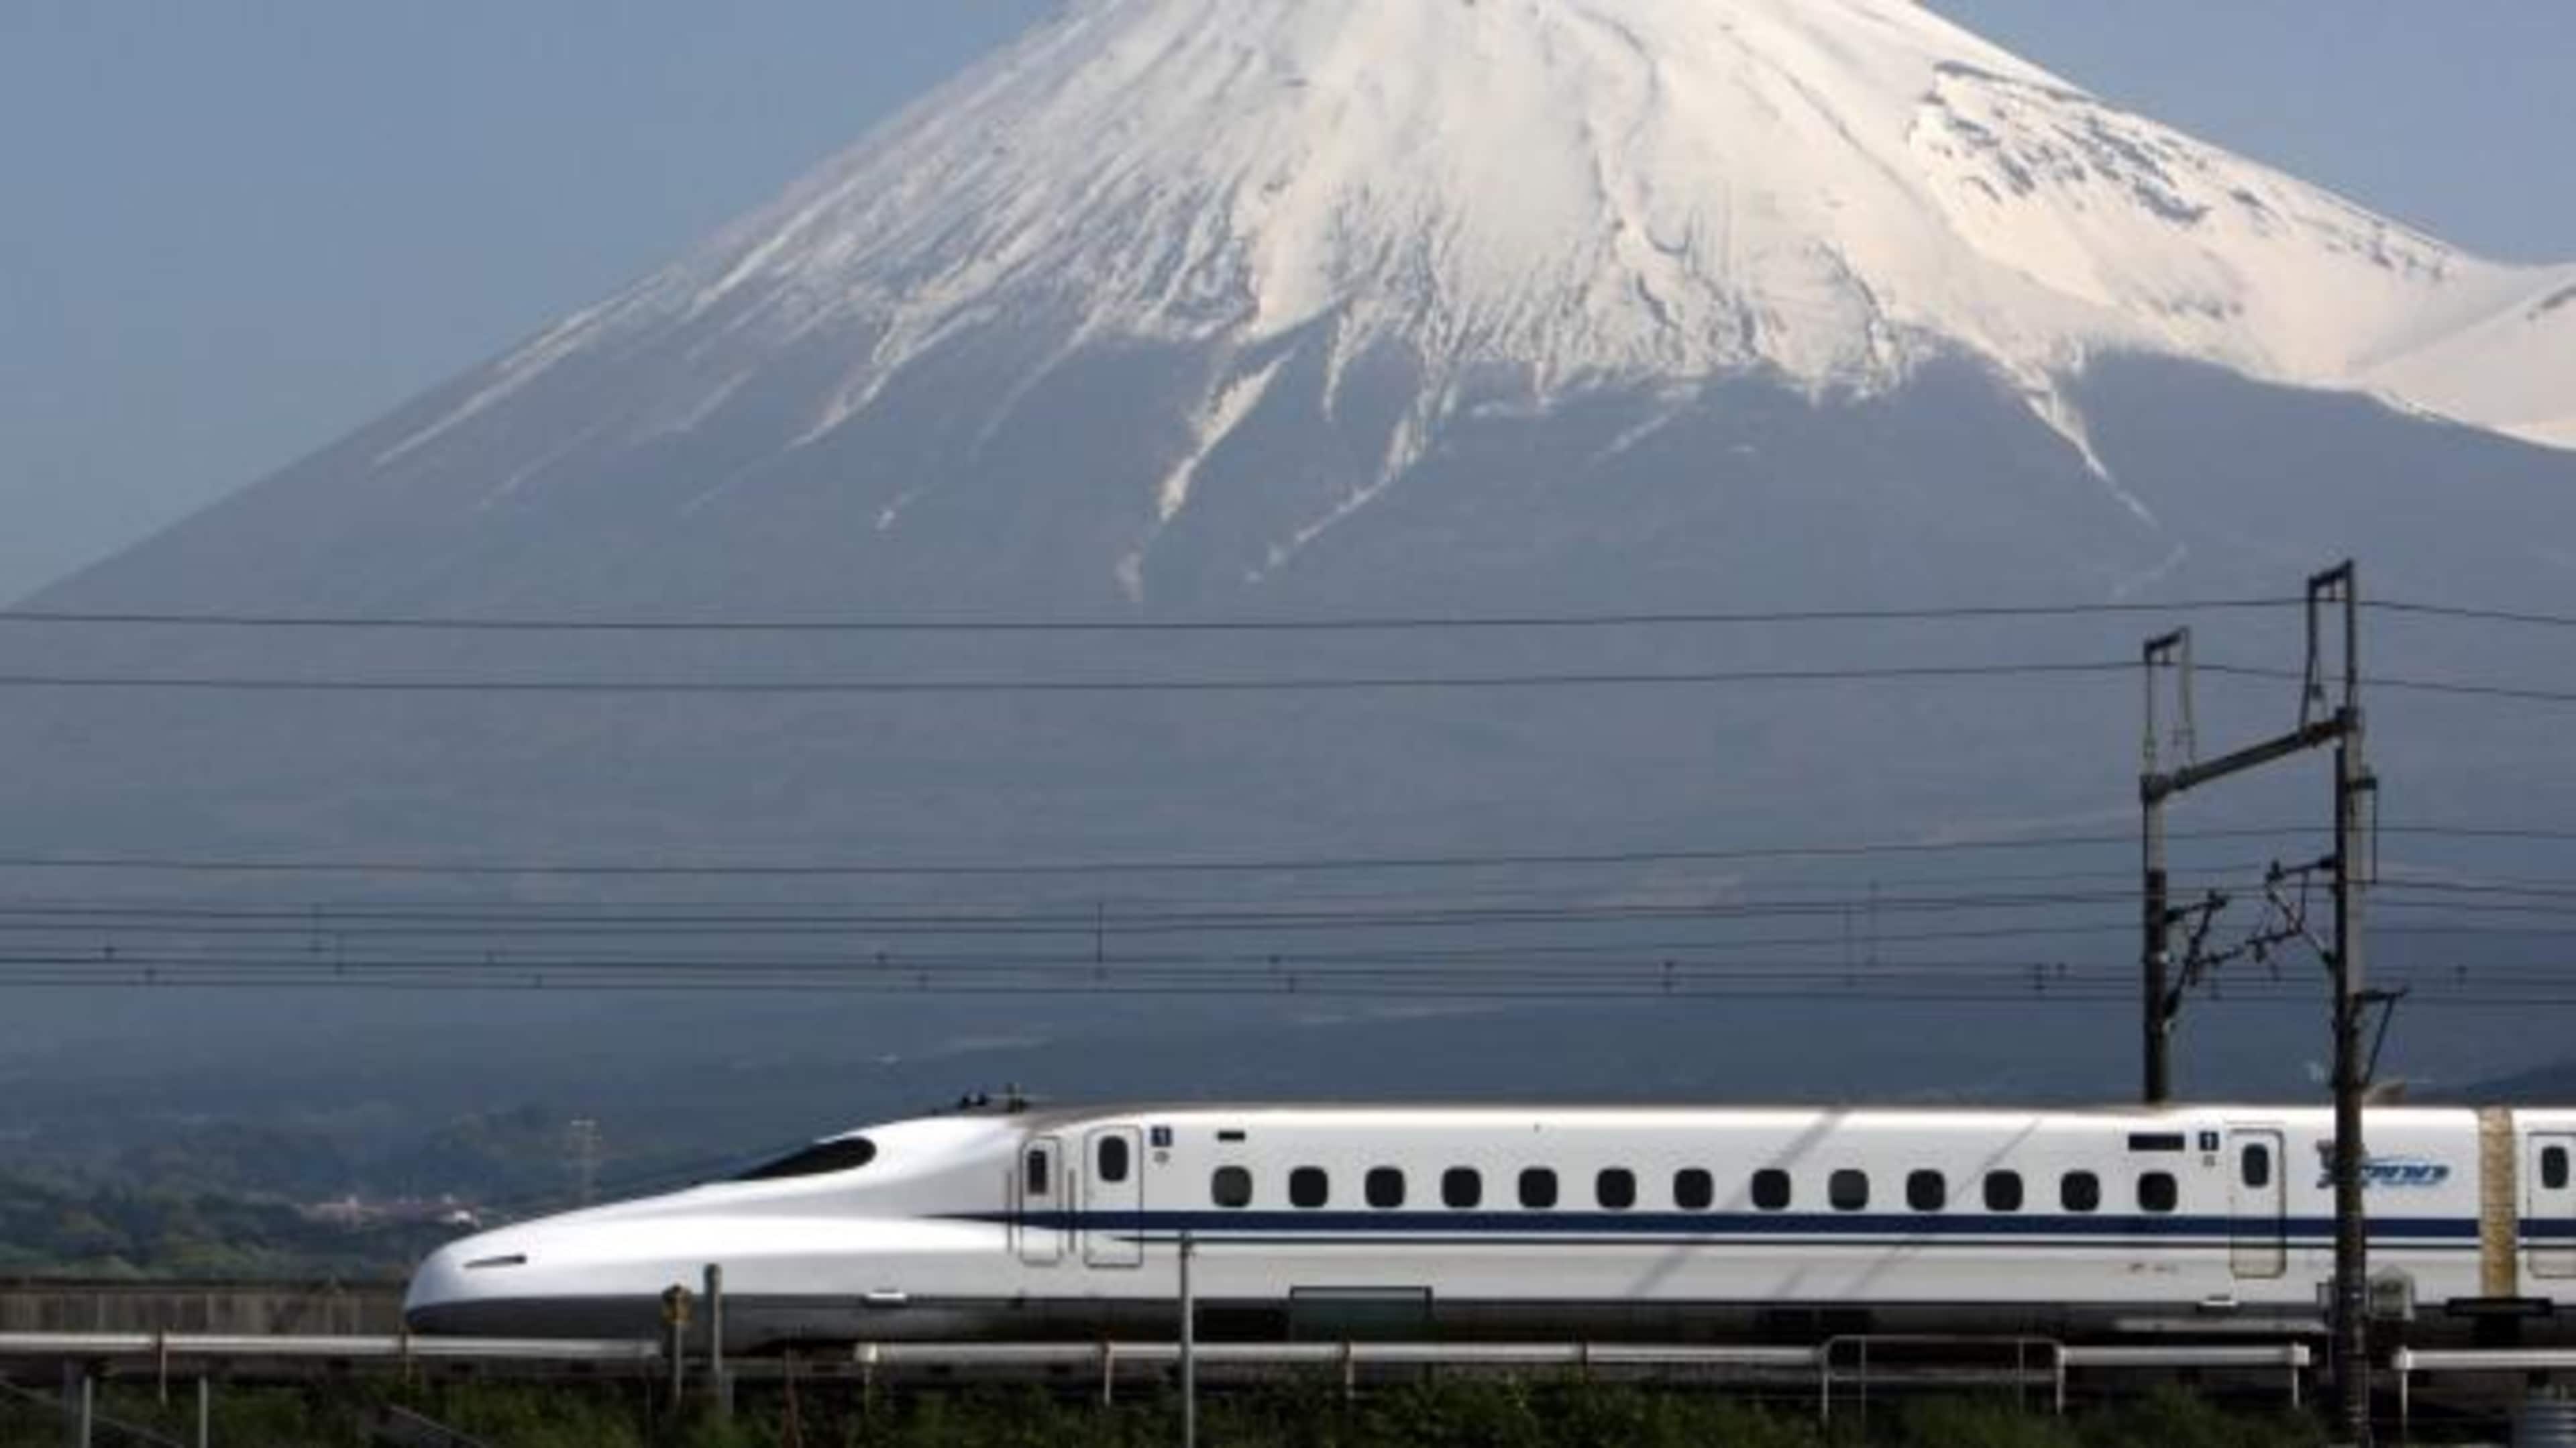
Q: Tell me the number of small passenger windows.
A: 13